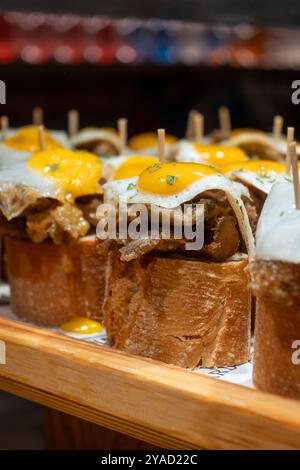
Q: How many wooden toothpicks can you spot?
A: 12